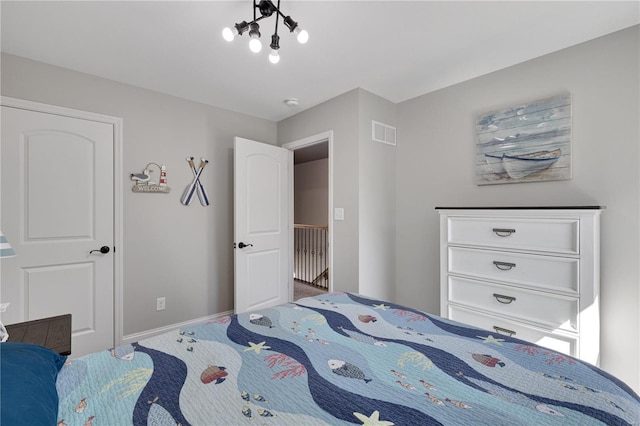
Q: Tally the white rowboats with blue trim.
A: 2